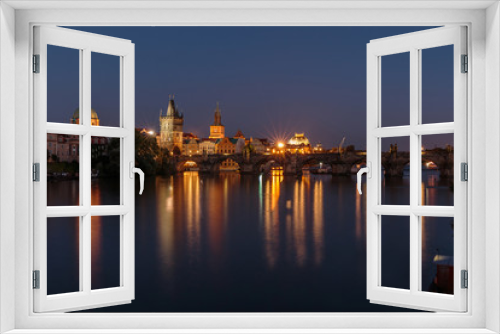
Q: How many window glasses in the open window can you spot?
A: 12